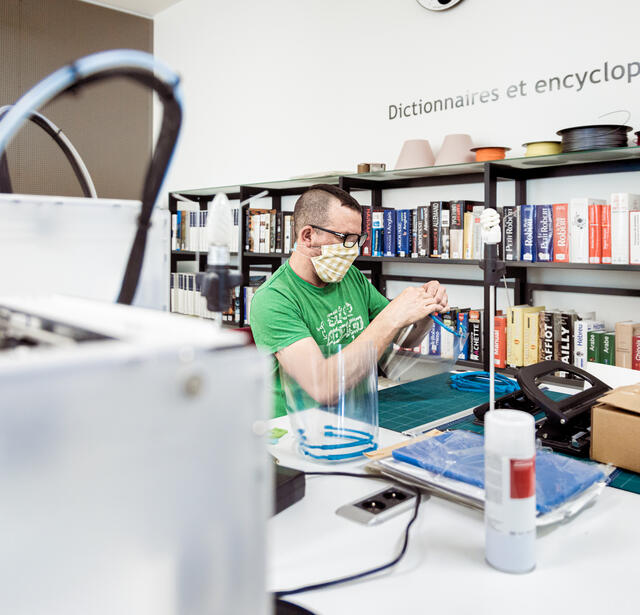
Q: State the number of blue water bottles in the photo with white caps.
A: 0